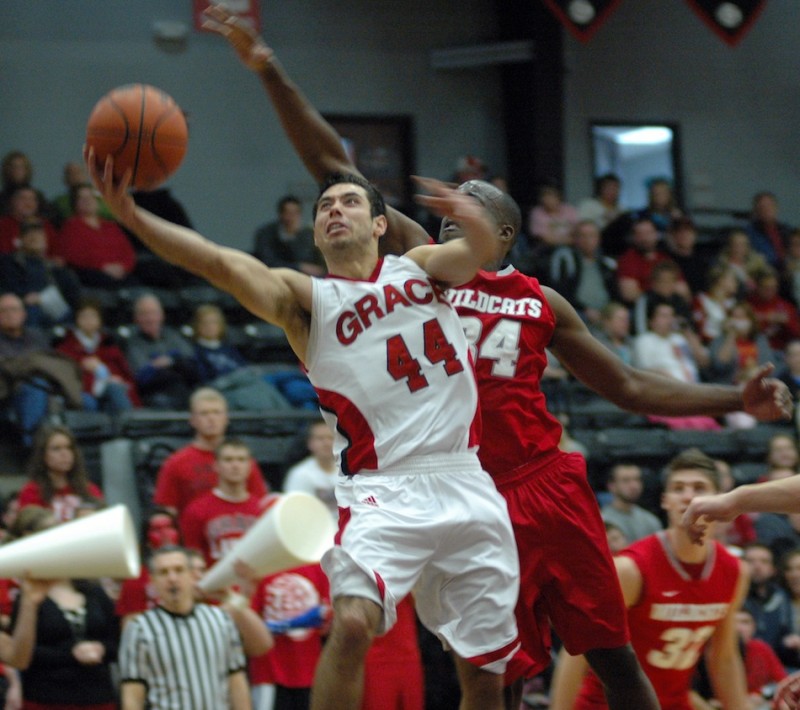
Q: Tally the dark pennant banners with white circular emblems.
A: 2